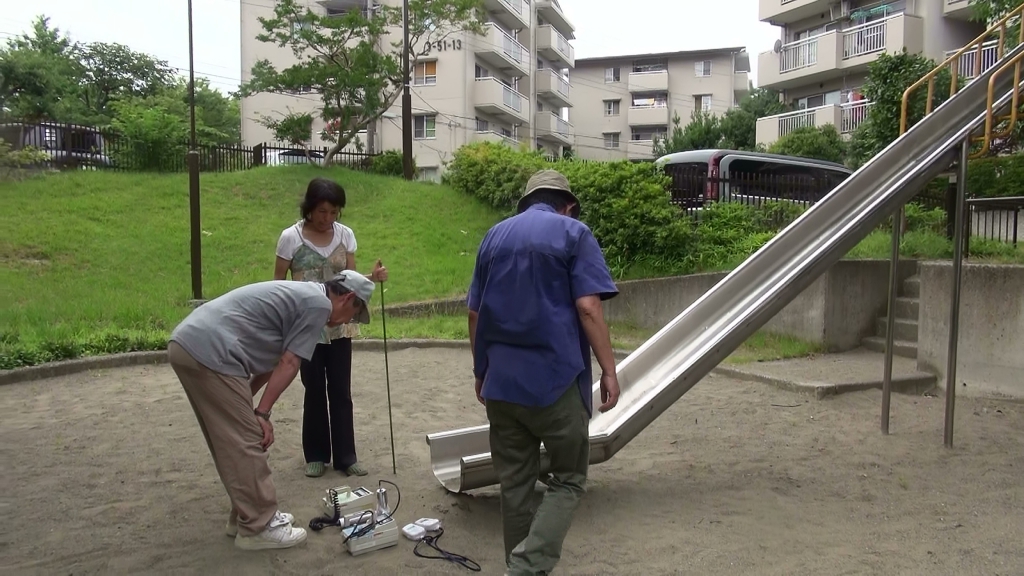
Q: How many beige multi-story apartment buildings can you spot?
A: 3